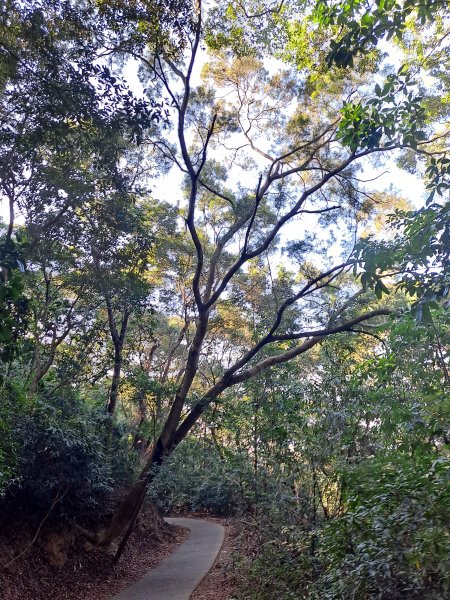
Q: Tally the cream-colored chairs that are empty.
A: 0